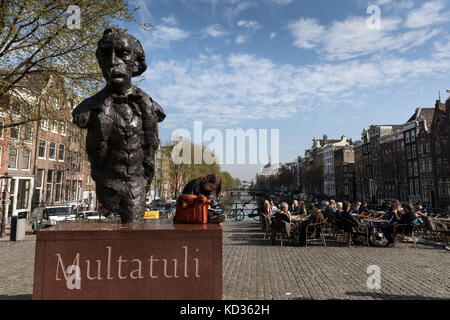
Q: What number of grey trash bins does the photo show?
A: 1